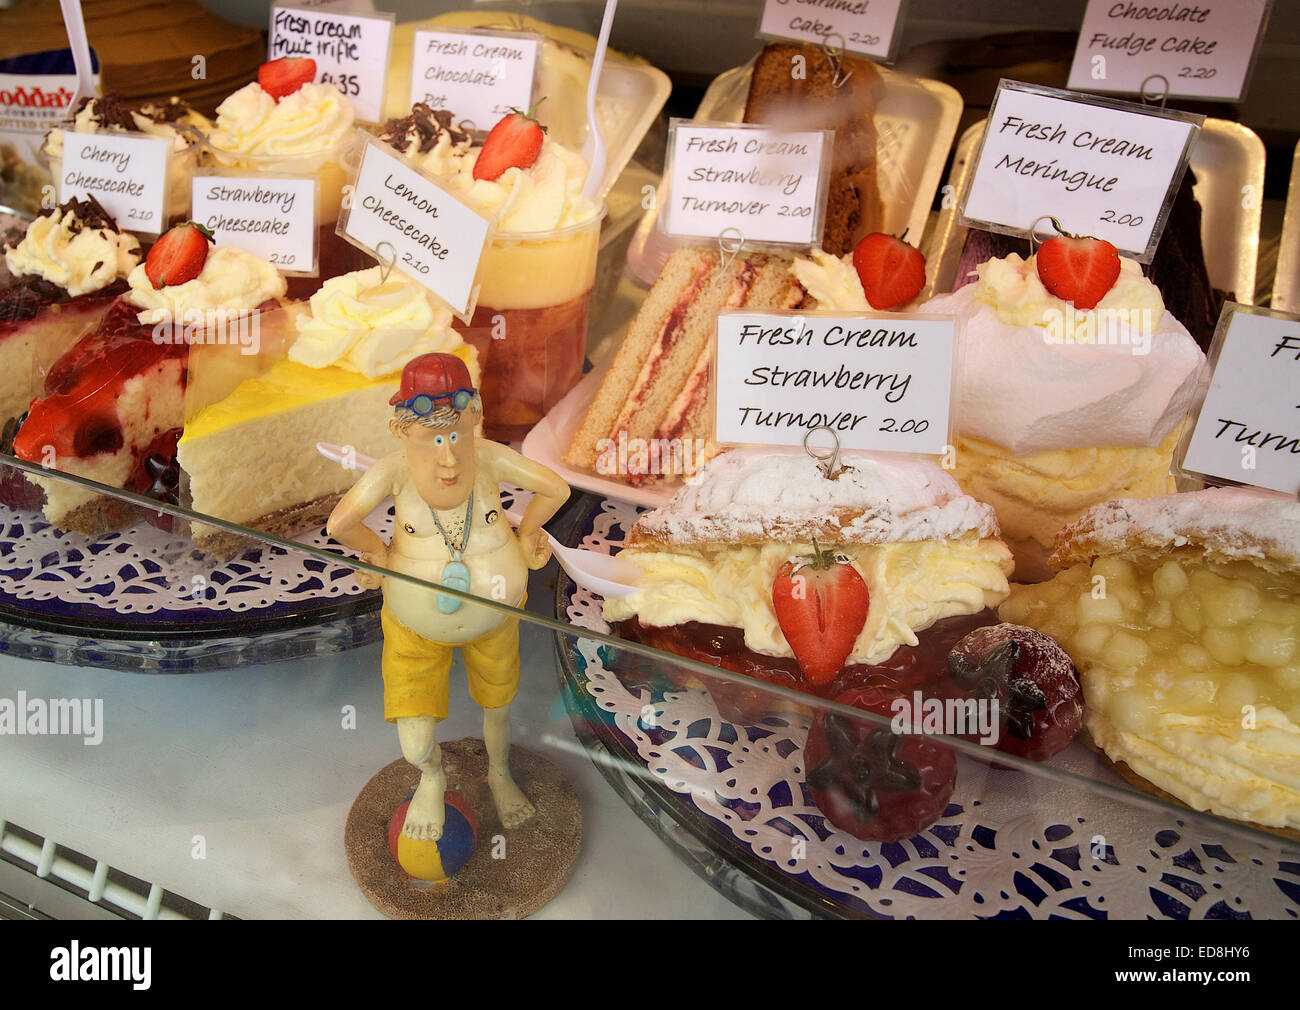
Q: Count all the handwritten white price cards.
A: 11